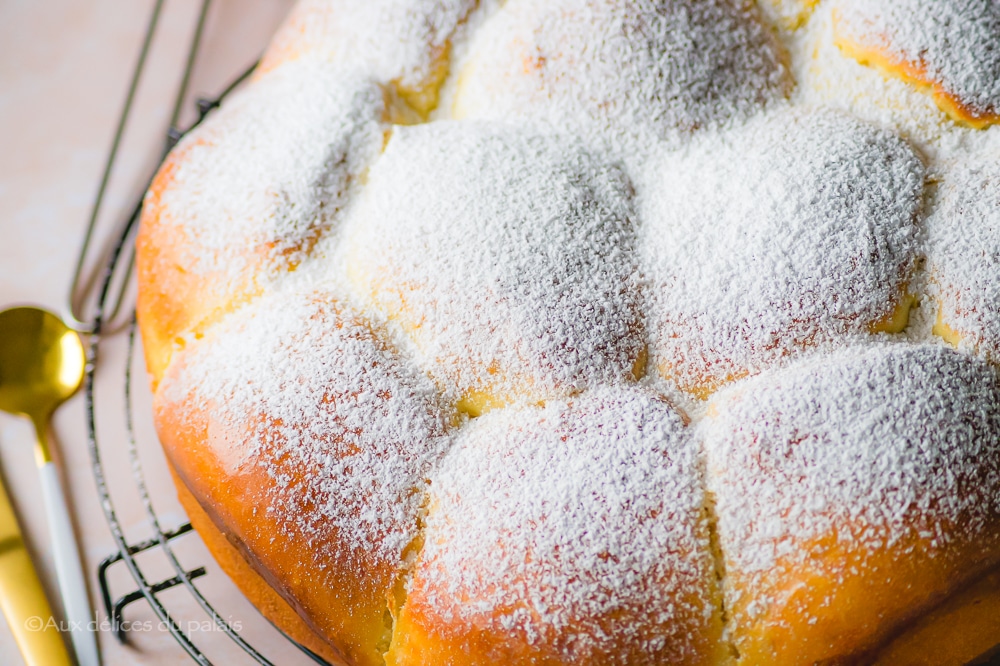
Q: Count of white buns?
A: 10